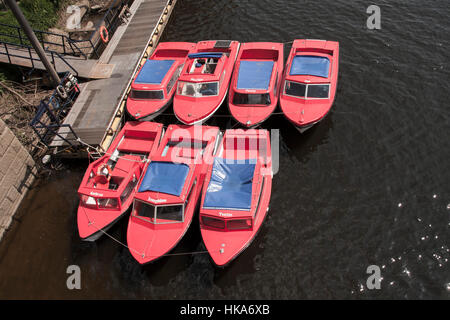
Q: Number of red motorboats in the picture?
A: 7